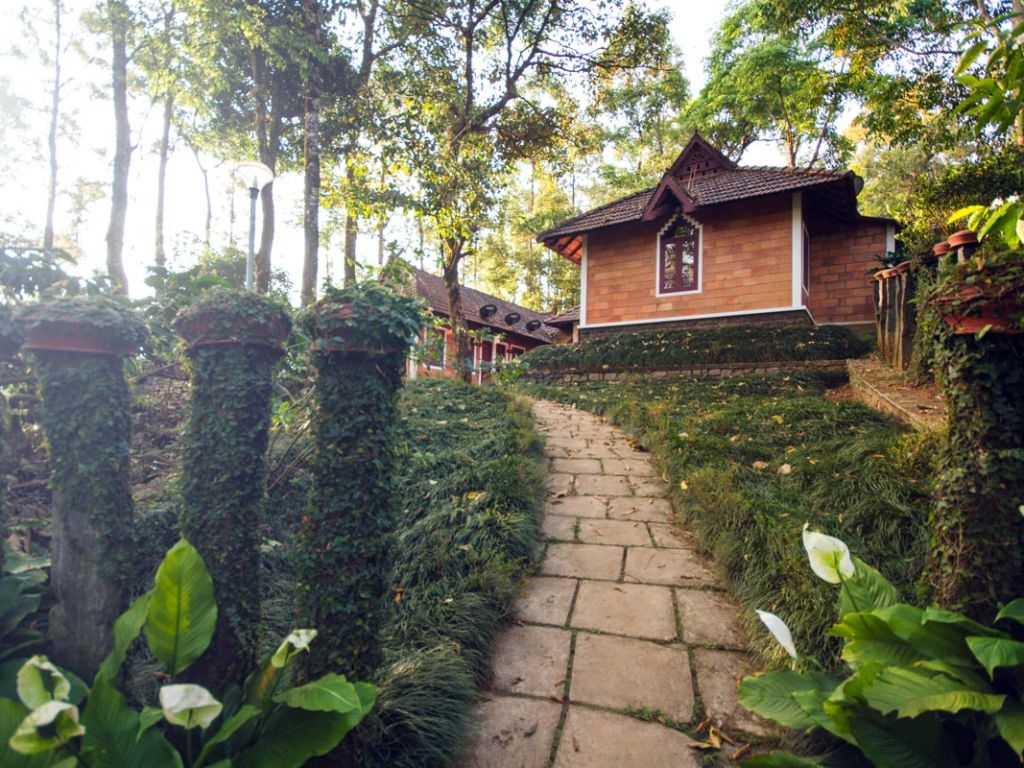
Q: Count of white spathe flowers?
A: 6